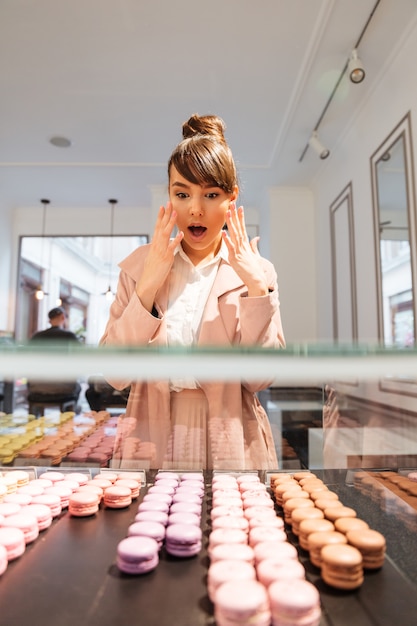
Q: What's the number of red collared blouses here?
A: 0